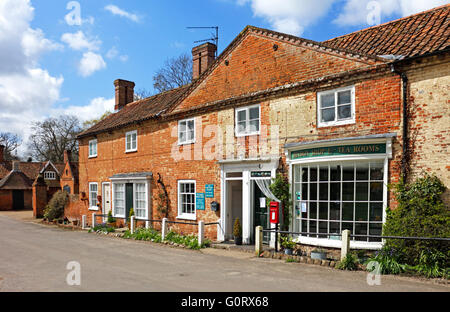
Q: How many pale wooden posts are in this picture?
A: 7